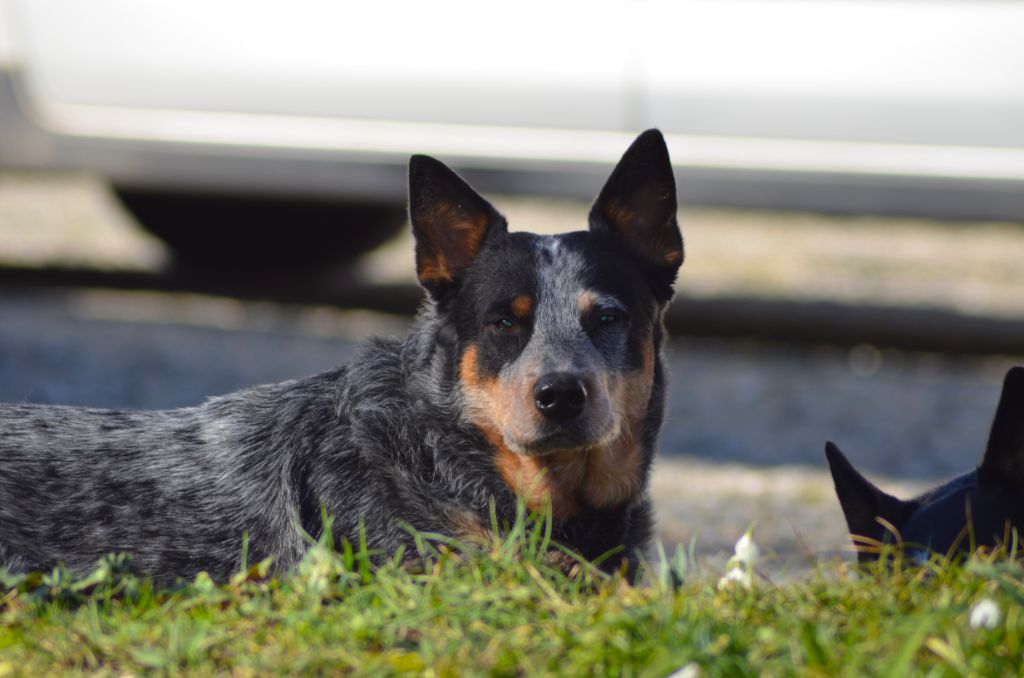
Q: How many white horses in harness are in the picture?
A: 0